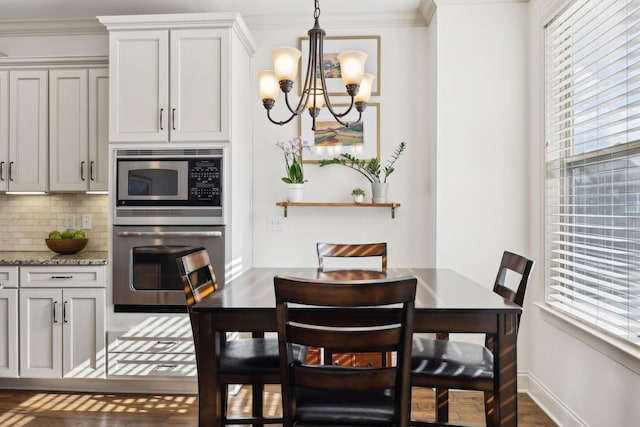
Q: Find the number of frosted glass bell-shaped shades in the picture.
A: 5